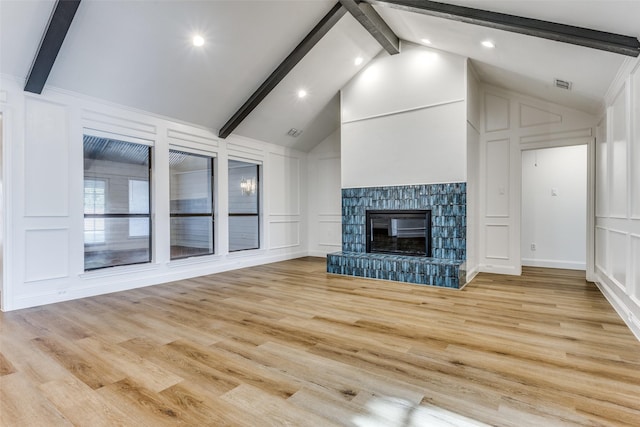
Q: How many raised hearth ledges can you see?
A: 1